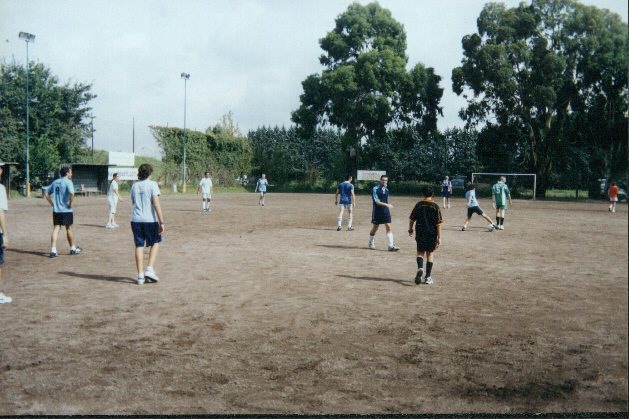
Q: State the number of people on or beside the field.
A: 13